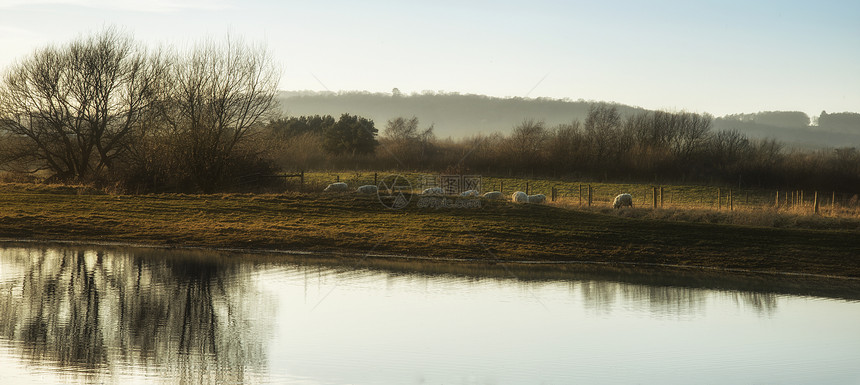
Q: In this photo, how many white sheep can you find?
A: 8